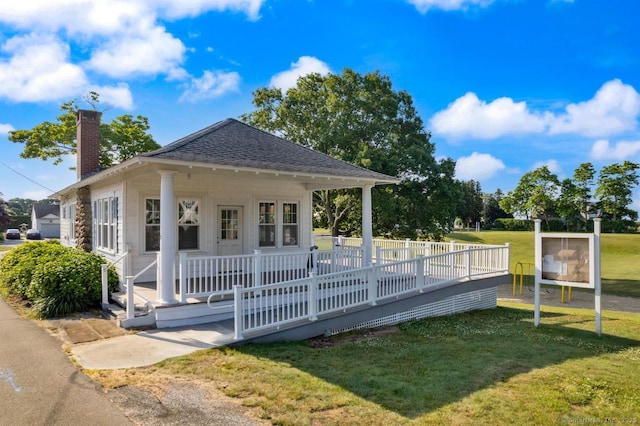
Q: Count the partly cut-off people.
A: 0